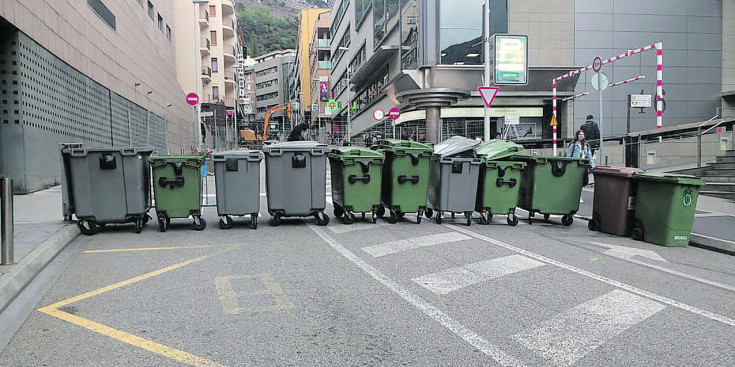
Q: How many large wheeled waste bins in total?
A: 11